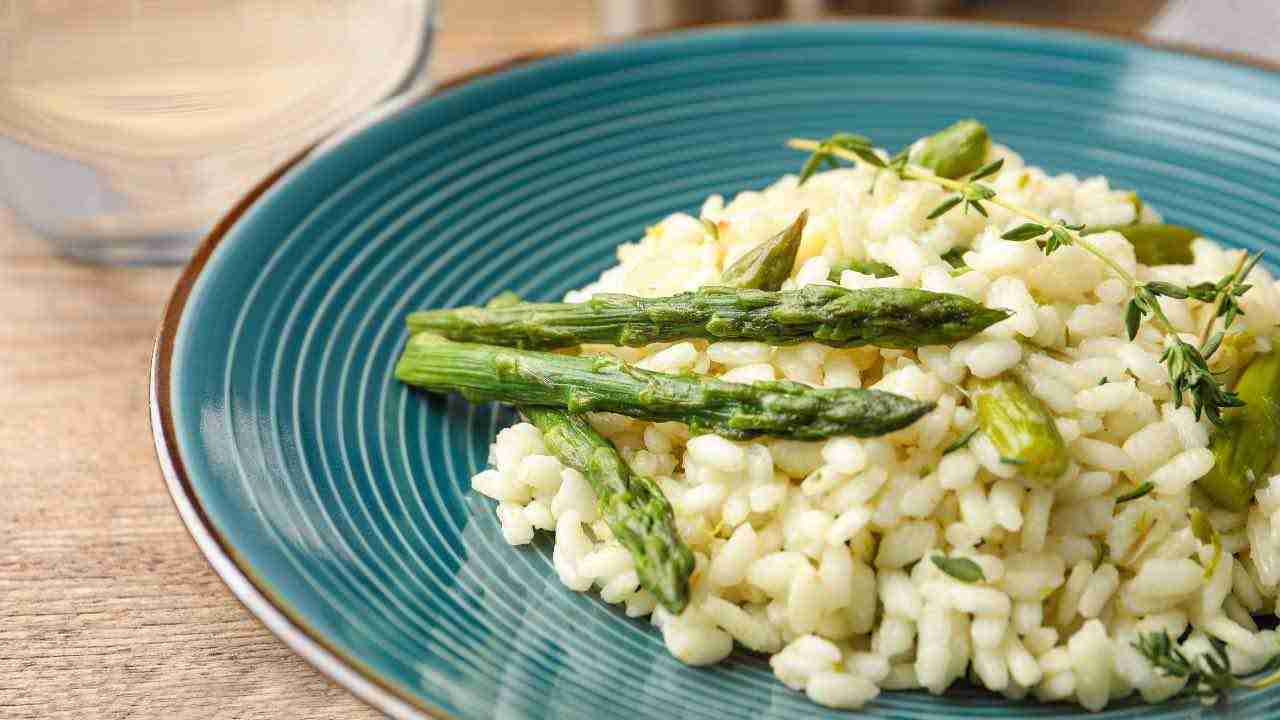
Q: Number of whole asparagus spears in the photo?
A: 3